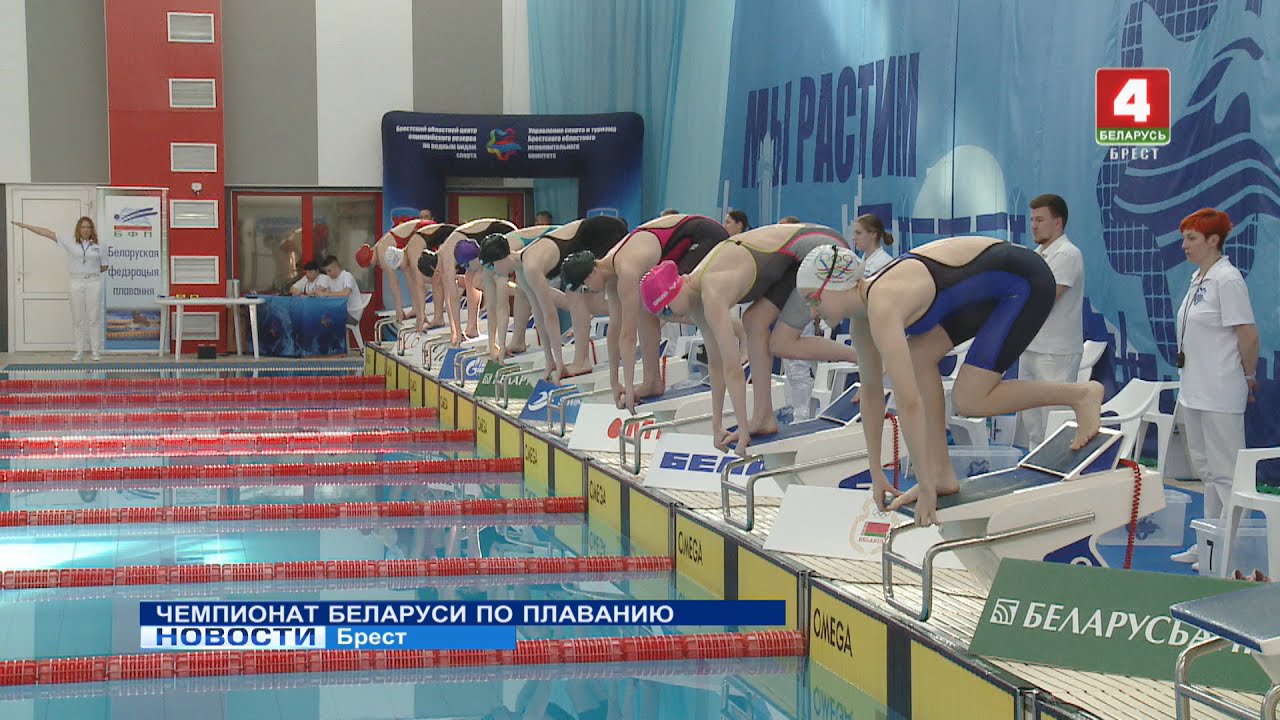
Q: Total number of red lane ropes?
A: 8